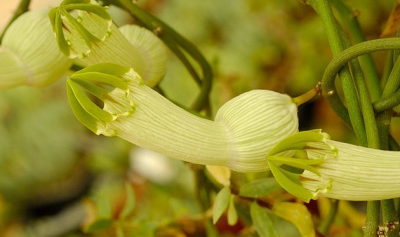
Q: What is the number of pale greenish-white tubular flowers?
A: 4